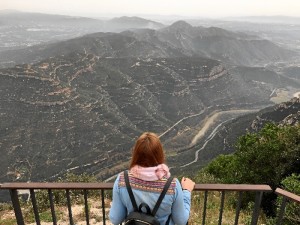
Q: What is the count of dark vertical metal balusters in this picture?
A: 11